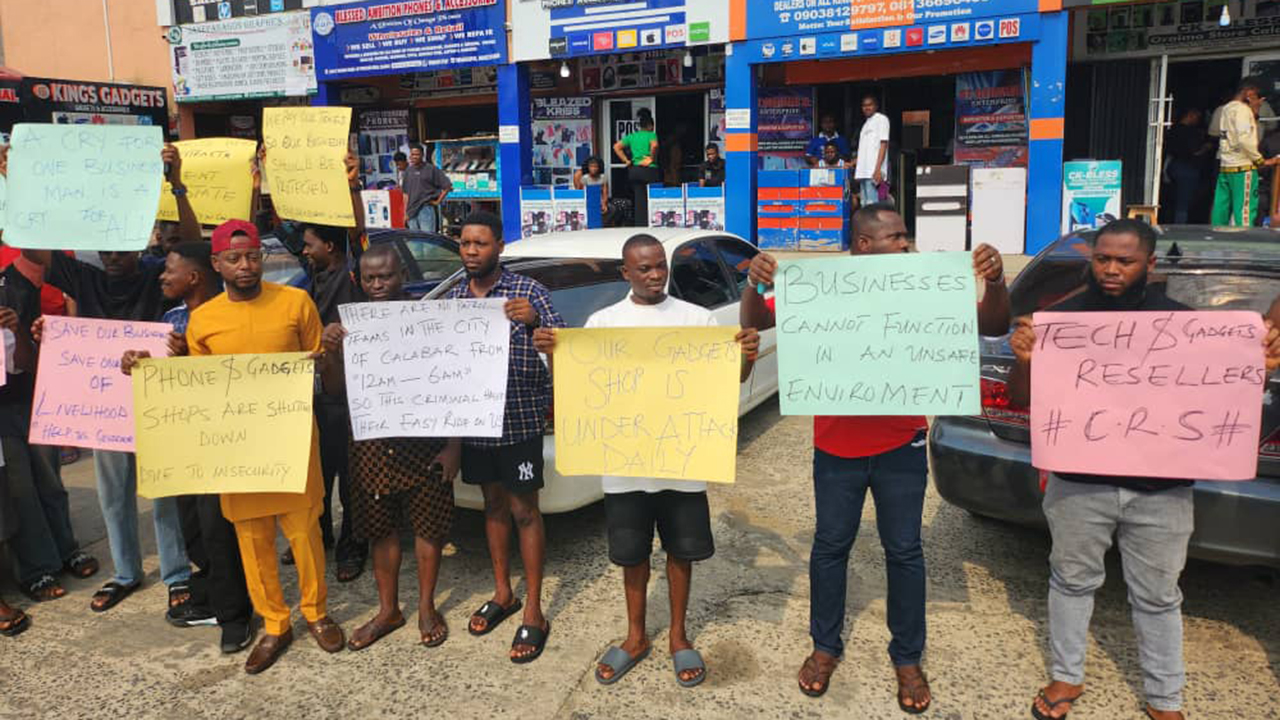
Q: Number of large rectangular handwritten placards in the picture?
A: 9